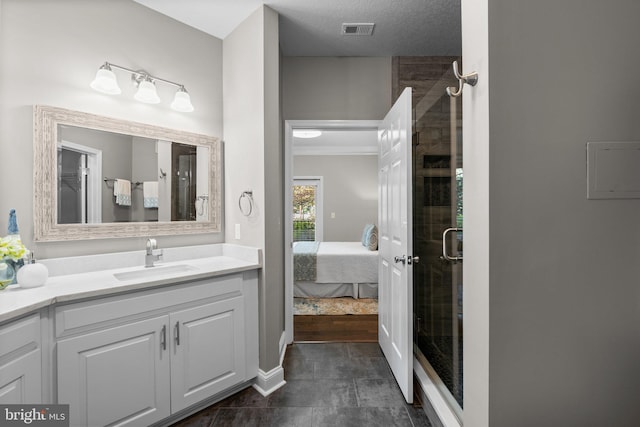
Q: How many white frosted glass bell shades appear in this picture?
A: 3